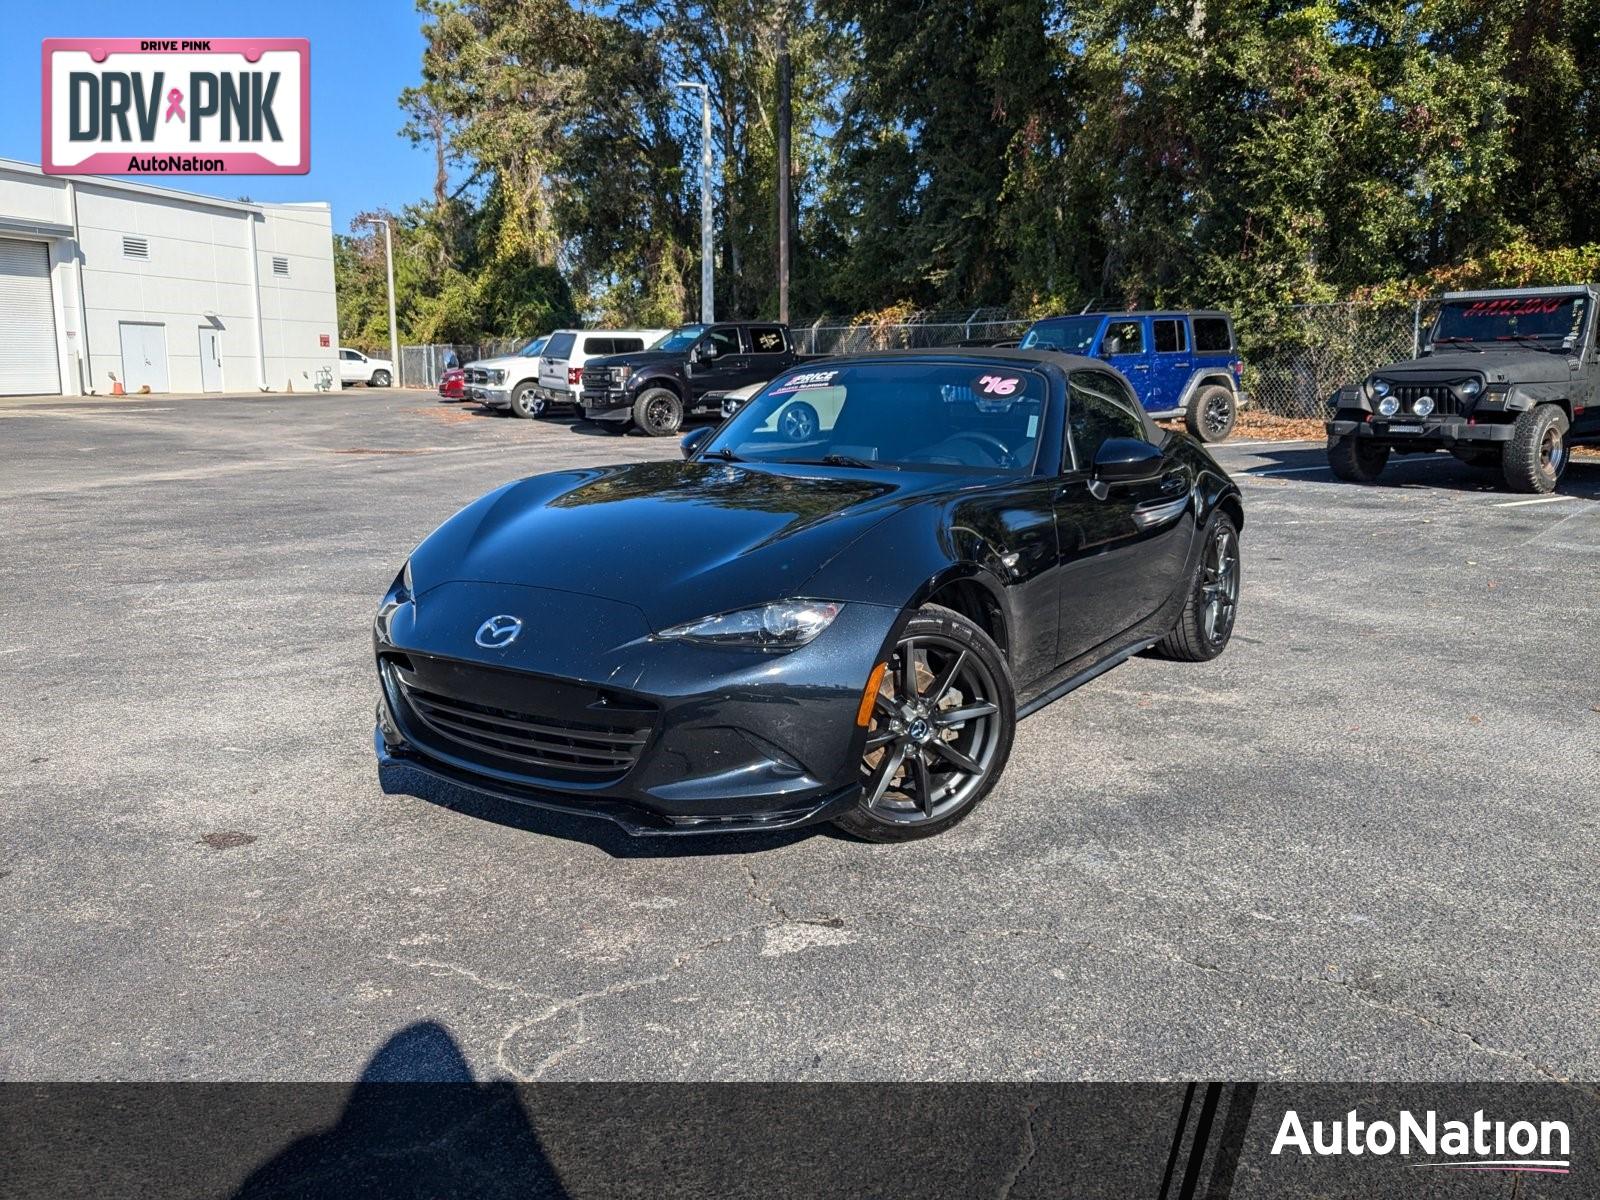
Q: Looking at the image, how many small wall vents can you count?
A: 2